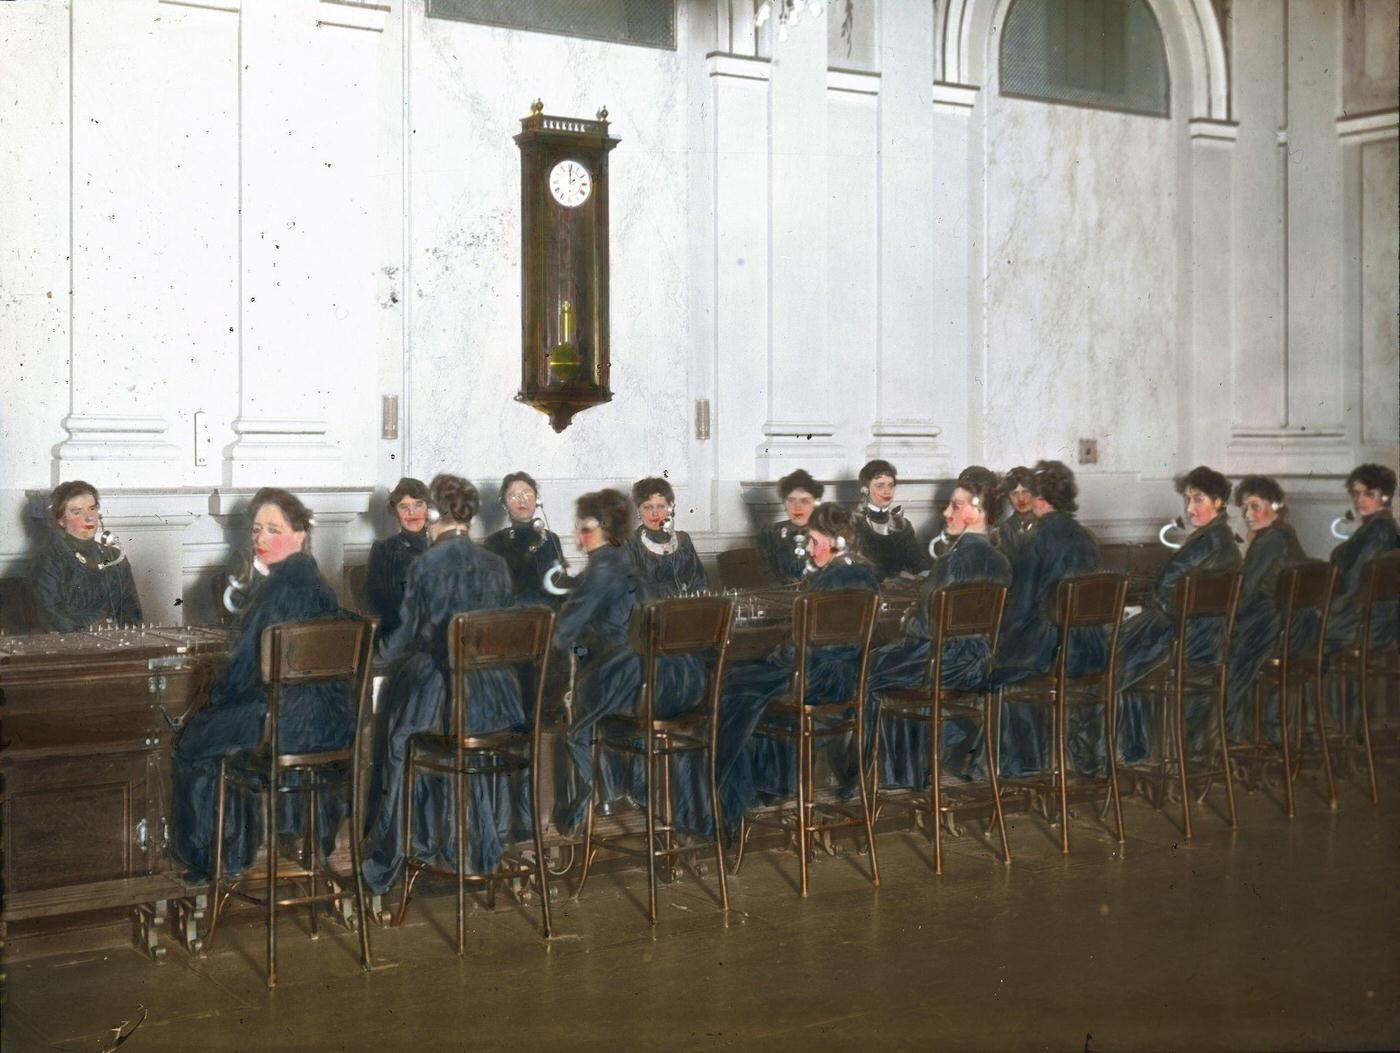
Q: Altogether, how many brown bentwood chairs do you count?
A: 9